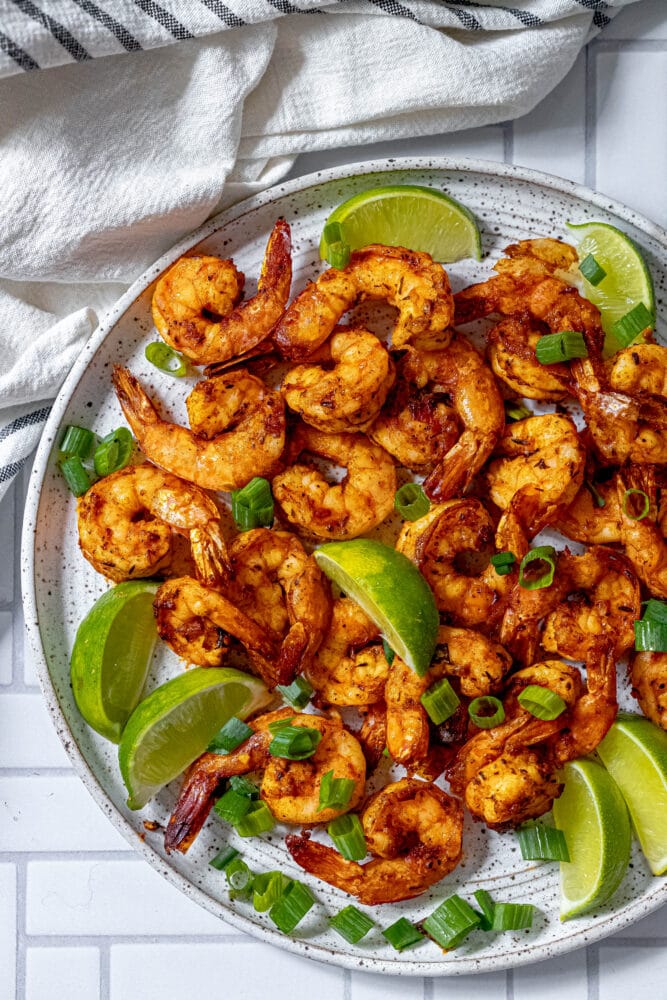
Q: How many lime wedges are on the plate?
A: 7